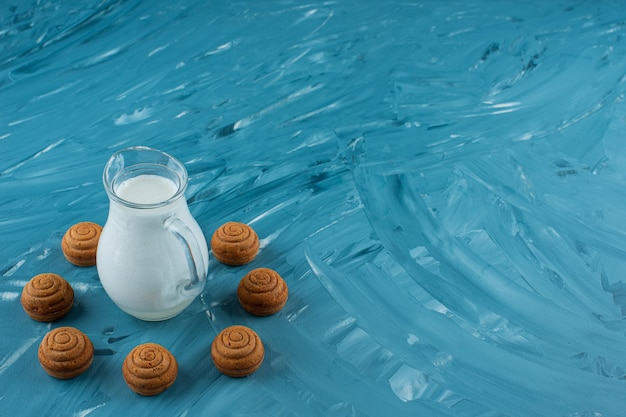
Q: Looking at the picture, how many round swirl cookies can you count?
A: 7